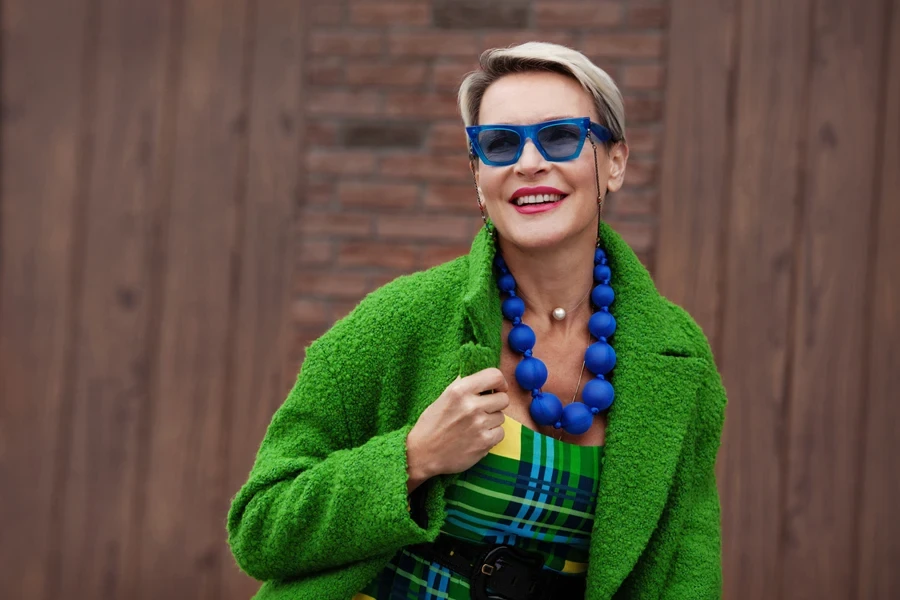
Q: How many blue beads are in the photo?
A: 13